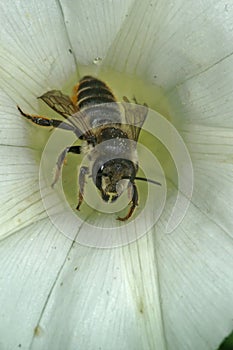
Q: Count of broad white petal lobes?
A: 5